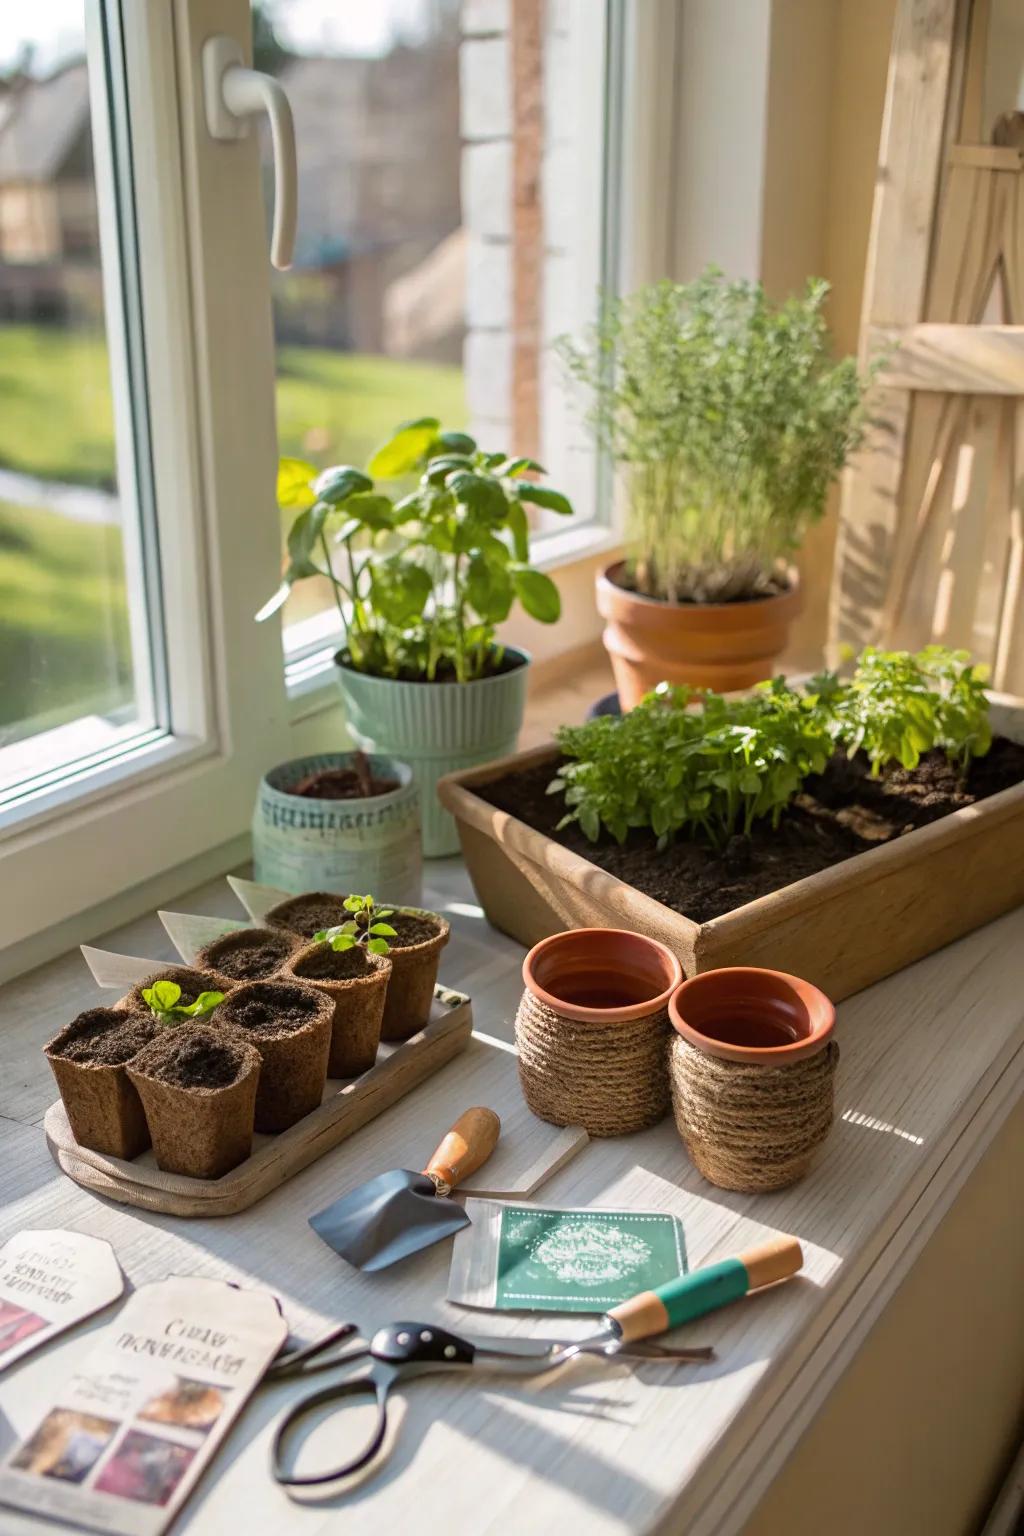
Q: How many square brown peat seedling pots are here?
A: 8